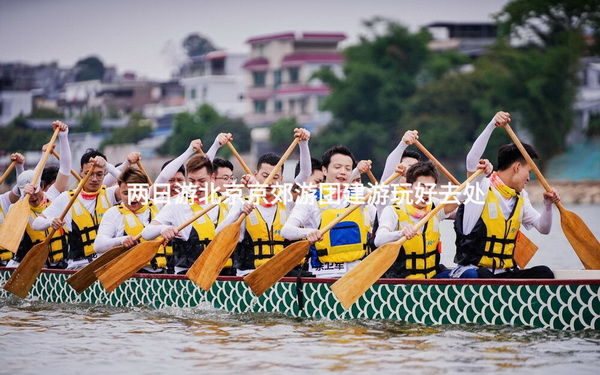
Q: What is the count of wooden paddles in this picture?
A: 15